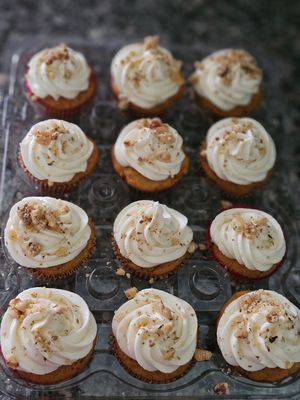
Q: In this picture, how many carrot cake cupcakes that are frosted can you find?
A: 12